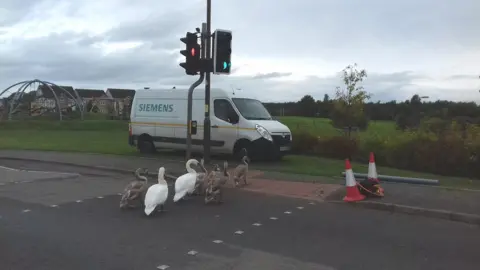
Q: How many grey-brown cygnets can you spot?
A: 5